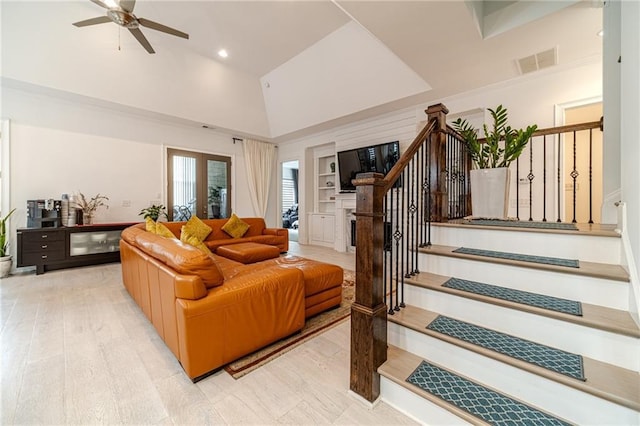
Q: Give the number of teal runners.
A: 5